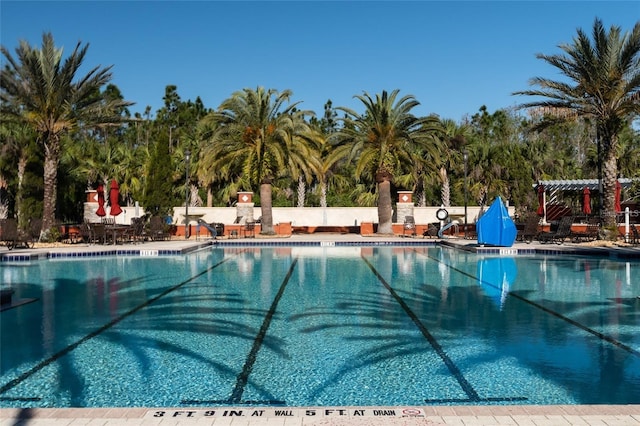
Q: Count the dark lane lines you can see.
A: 4